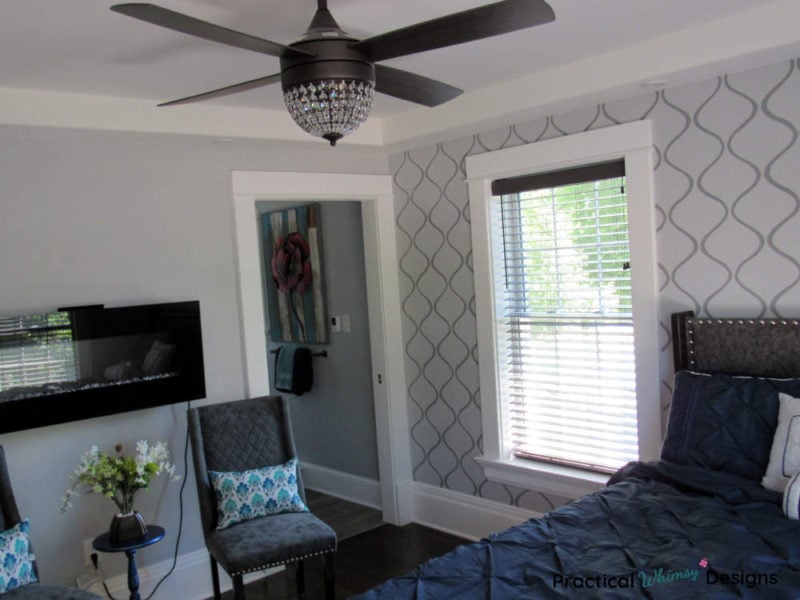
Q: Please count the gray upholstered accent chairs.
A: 2